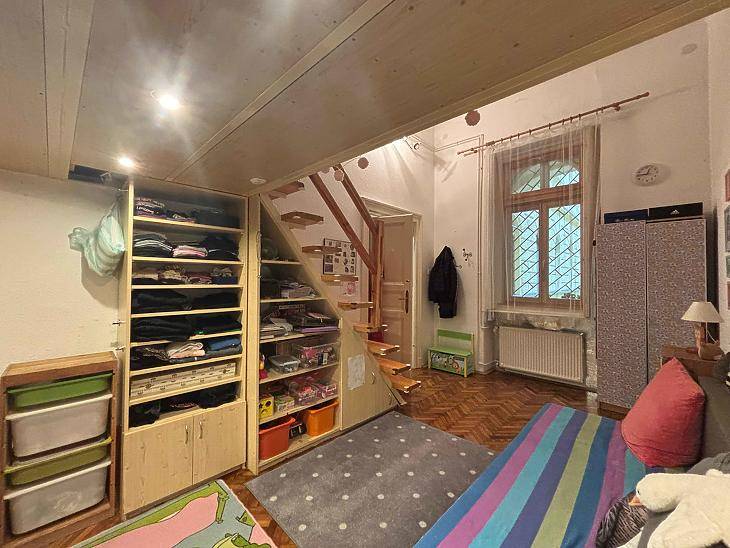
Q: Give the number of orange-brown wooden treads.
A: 9